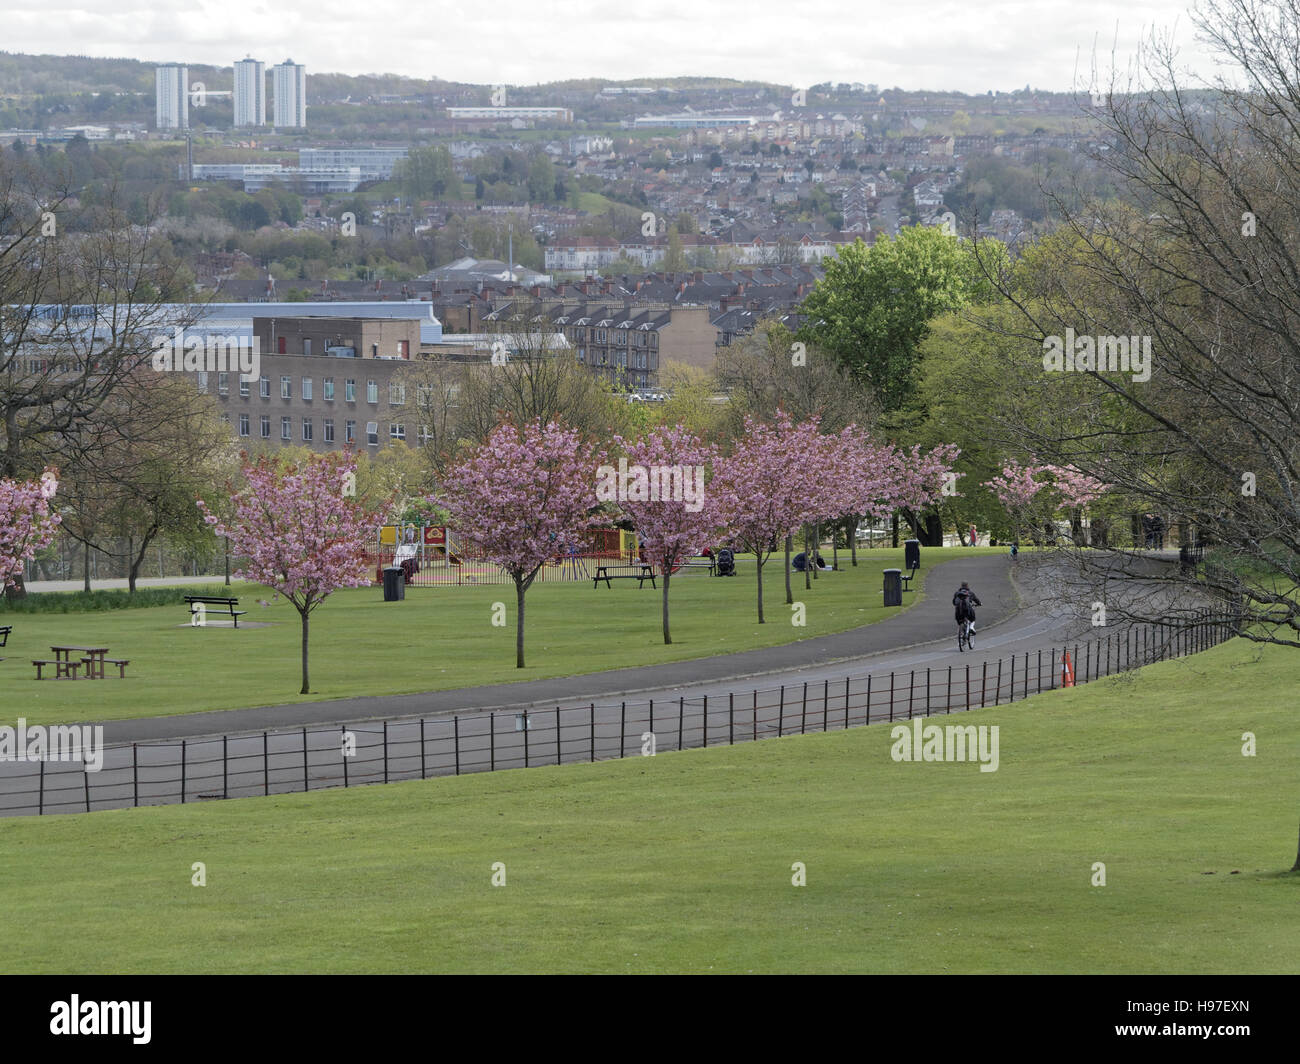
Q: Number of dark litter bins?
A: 3